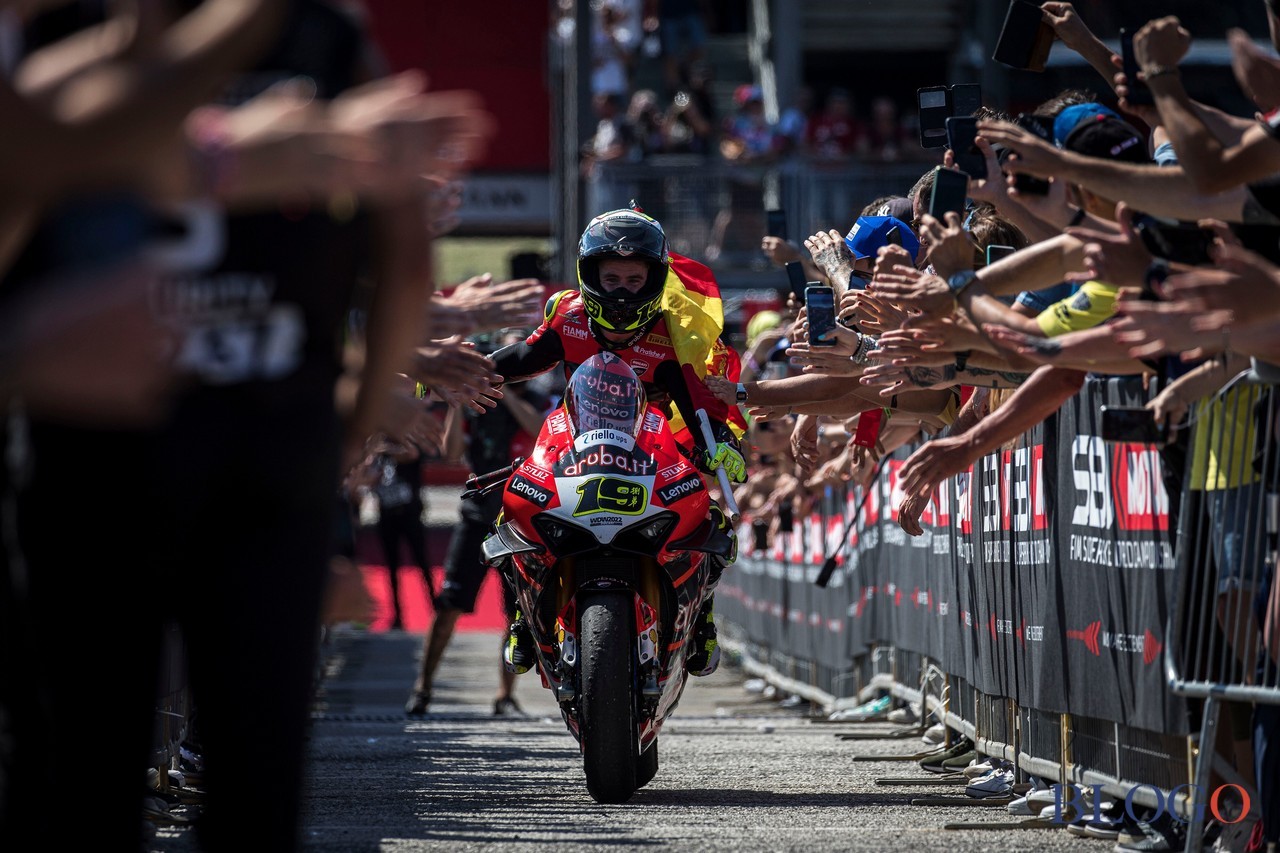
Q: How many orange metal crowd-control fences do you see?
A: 0